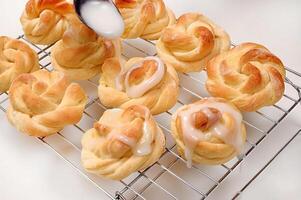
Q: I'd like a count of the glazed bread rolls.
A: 3